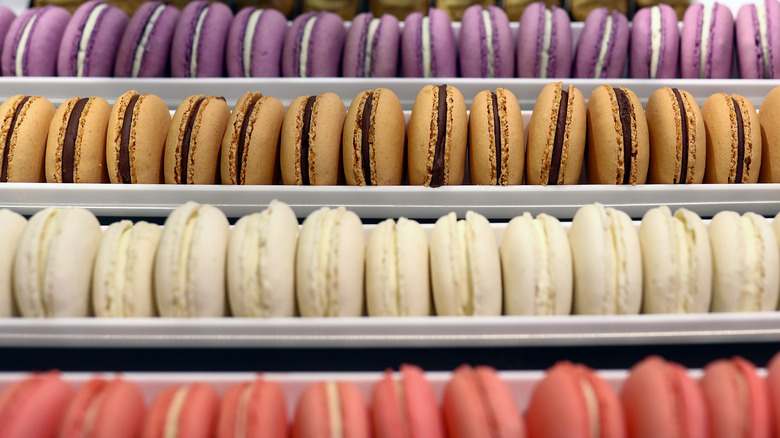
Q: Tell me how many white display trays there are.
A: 4